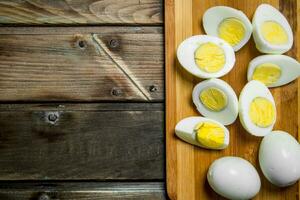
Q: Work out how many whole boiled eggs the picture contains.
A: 2